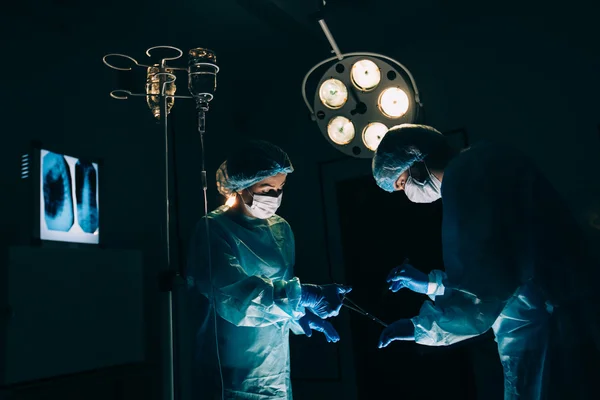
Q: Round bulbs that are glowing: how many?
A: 5